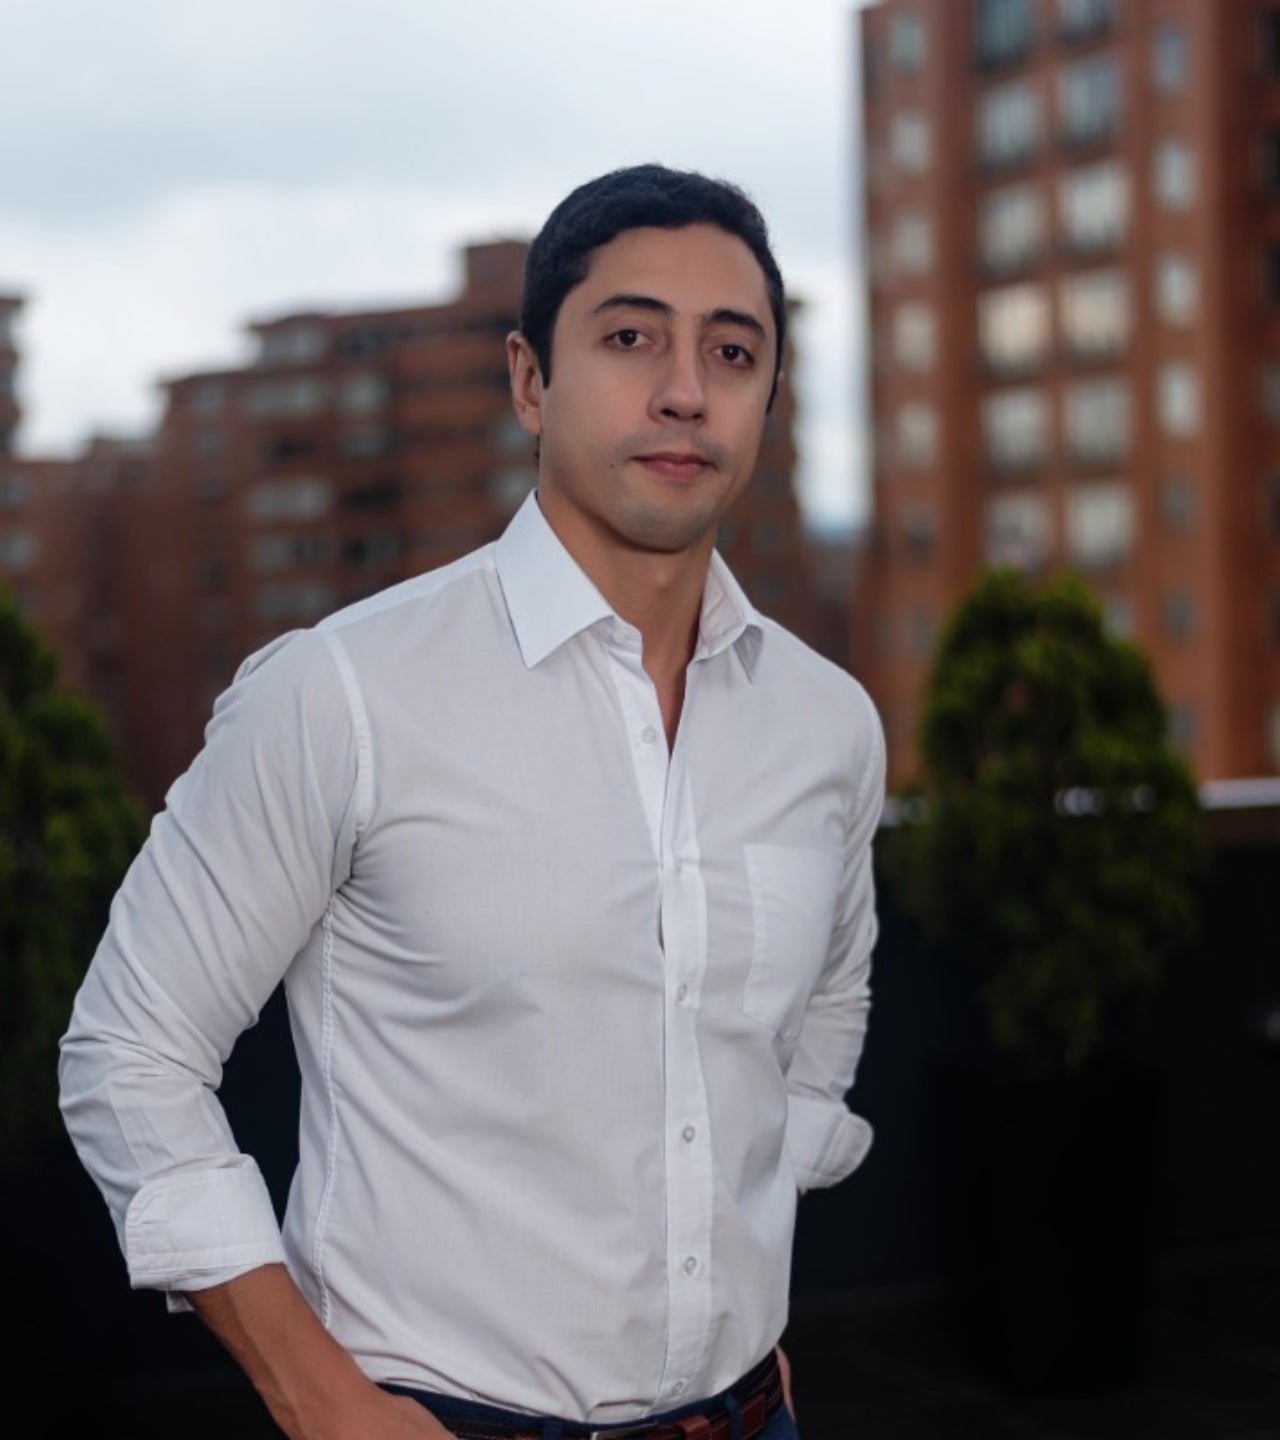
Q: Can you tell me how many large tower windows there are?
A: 12